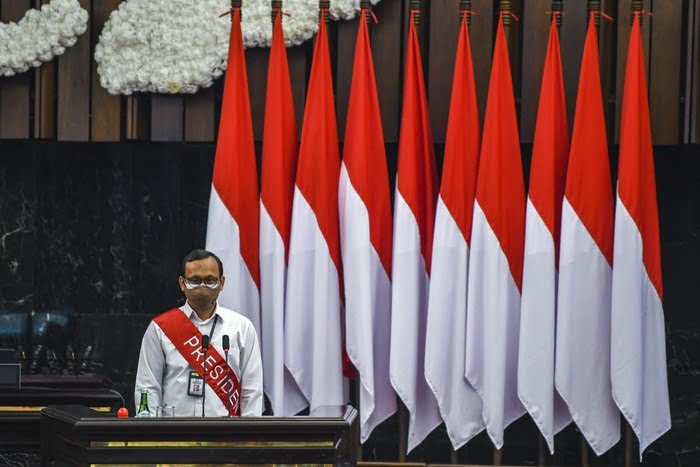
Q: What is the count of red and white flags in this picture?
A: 10